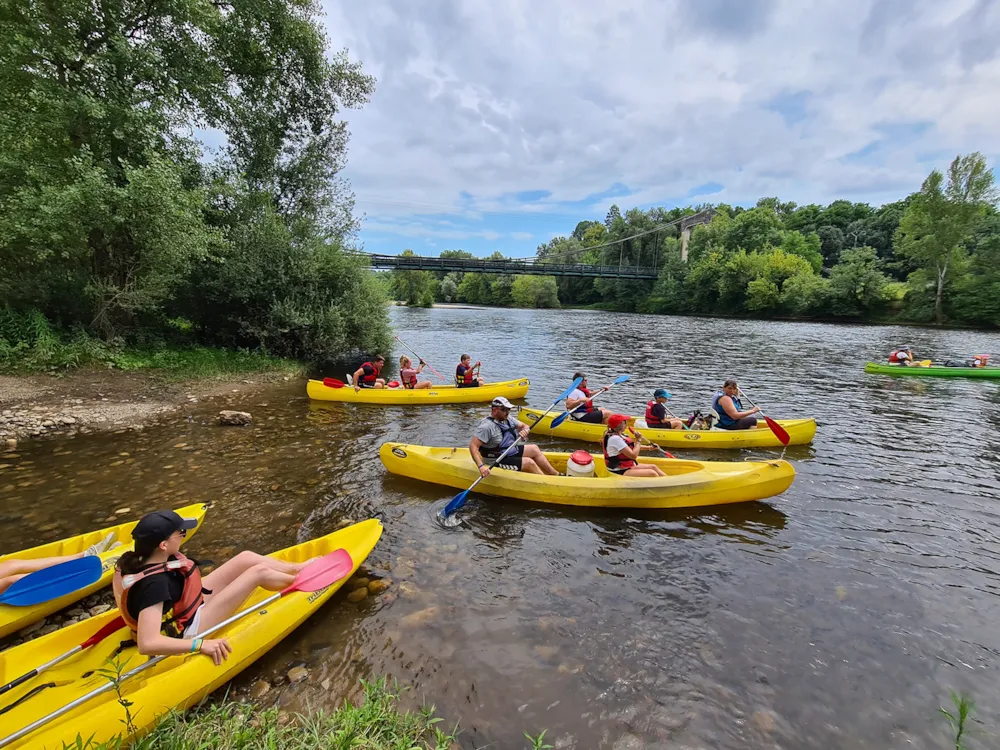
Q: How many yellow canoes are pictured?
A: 5